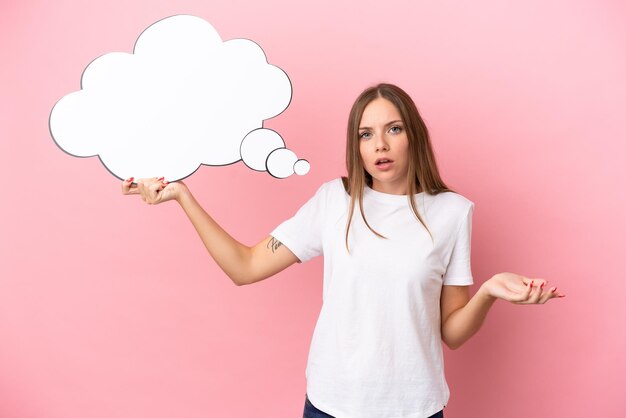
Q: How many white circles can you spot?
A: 3